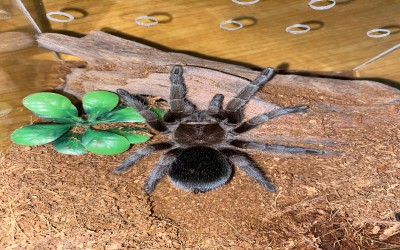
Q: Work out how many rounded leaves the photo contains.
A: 7